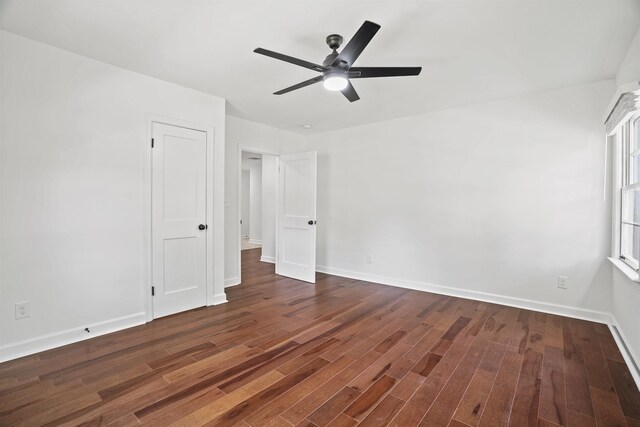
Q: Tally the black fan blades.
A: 5